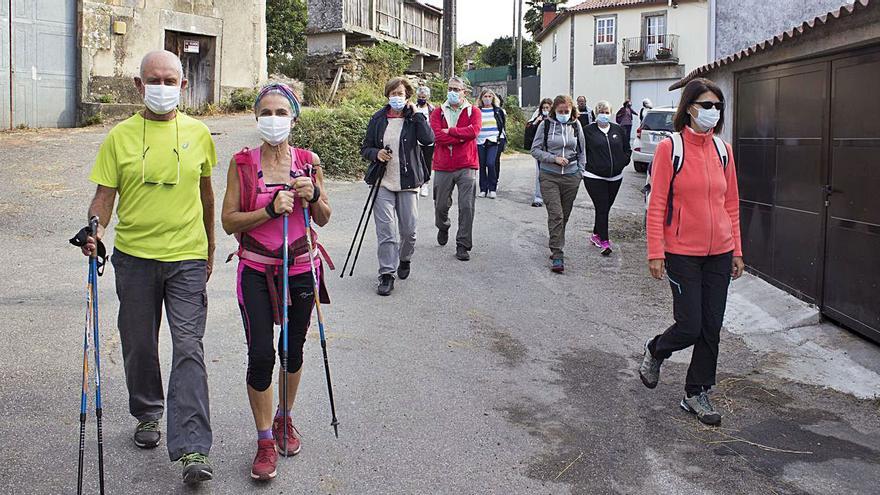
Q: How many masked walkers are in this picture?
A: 10